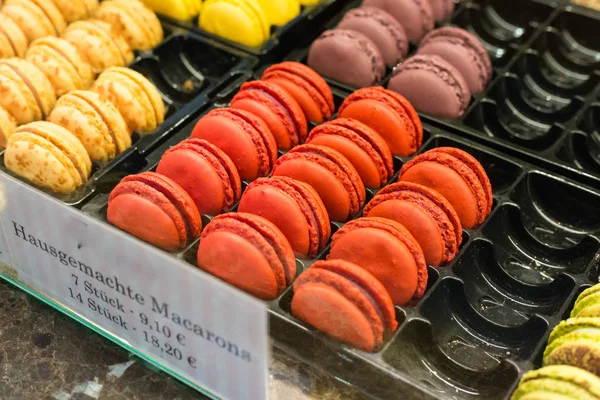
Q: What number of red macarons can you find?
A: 14